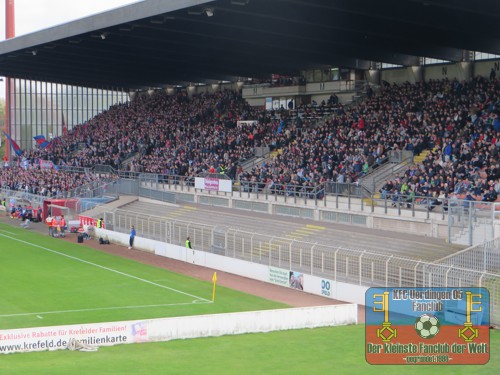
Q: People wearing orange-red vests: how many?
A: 3